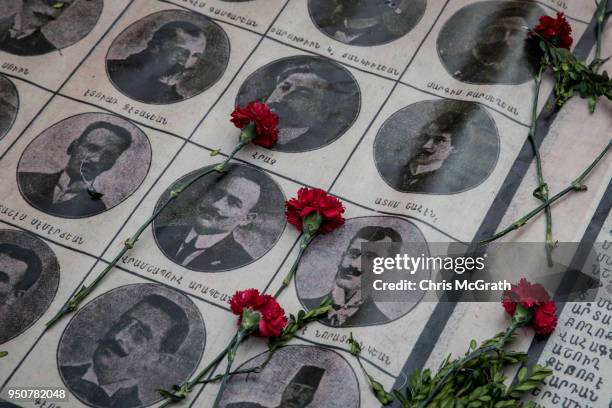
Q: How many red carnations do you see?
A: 5